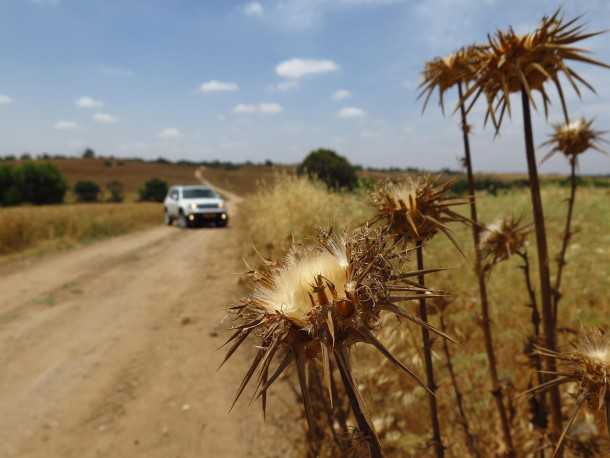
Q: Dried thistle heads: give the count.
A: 7